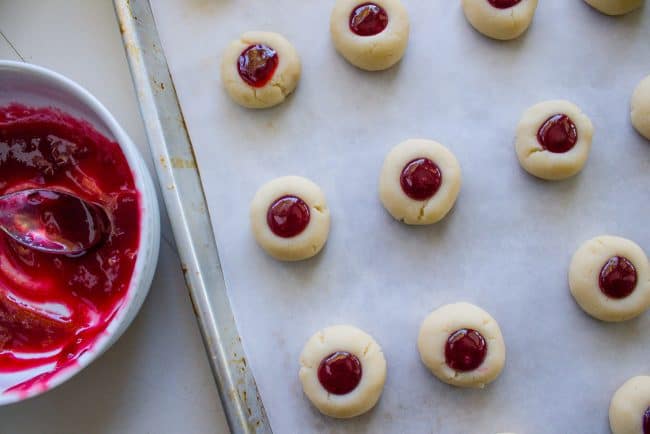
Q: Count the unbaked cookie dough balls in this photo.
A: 12